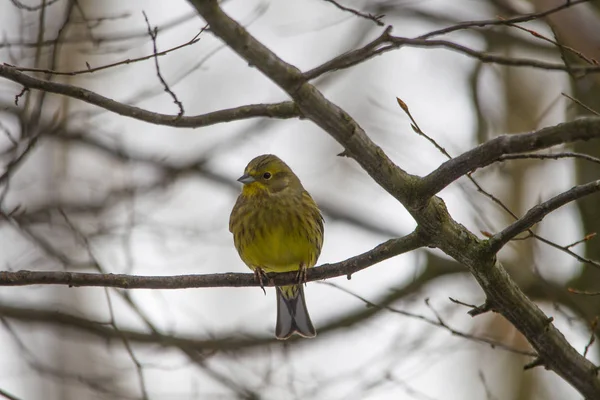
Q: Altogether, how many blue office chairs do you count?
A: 0